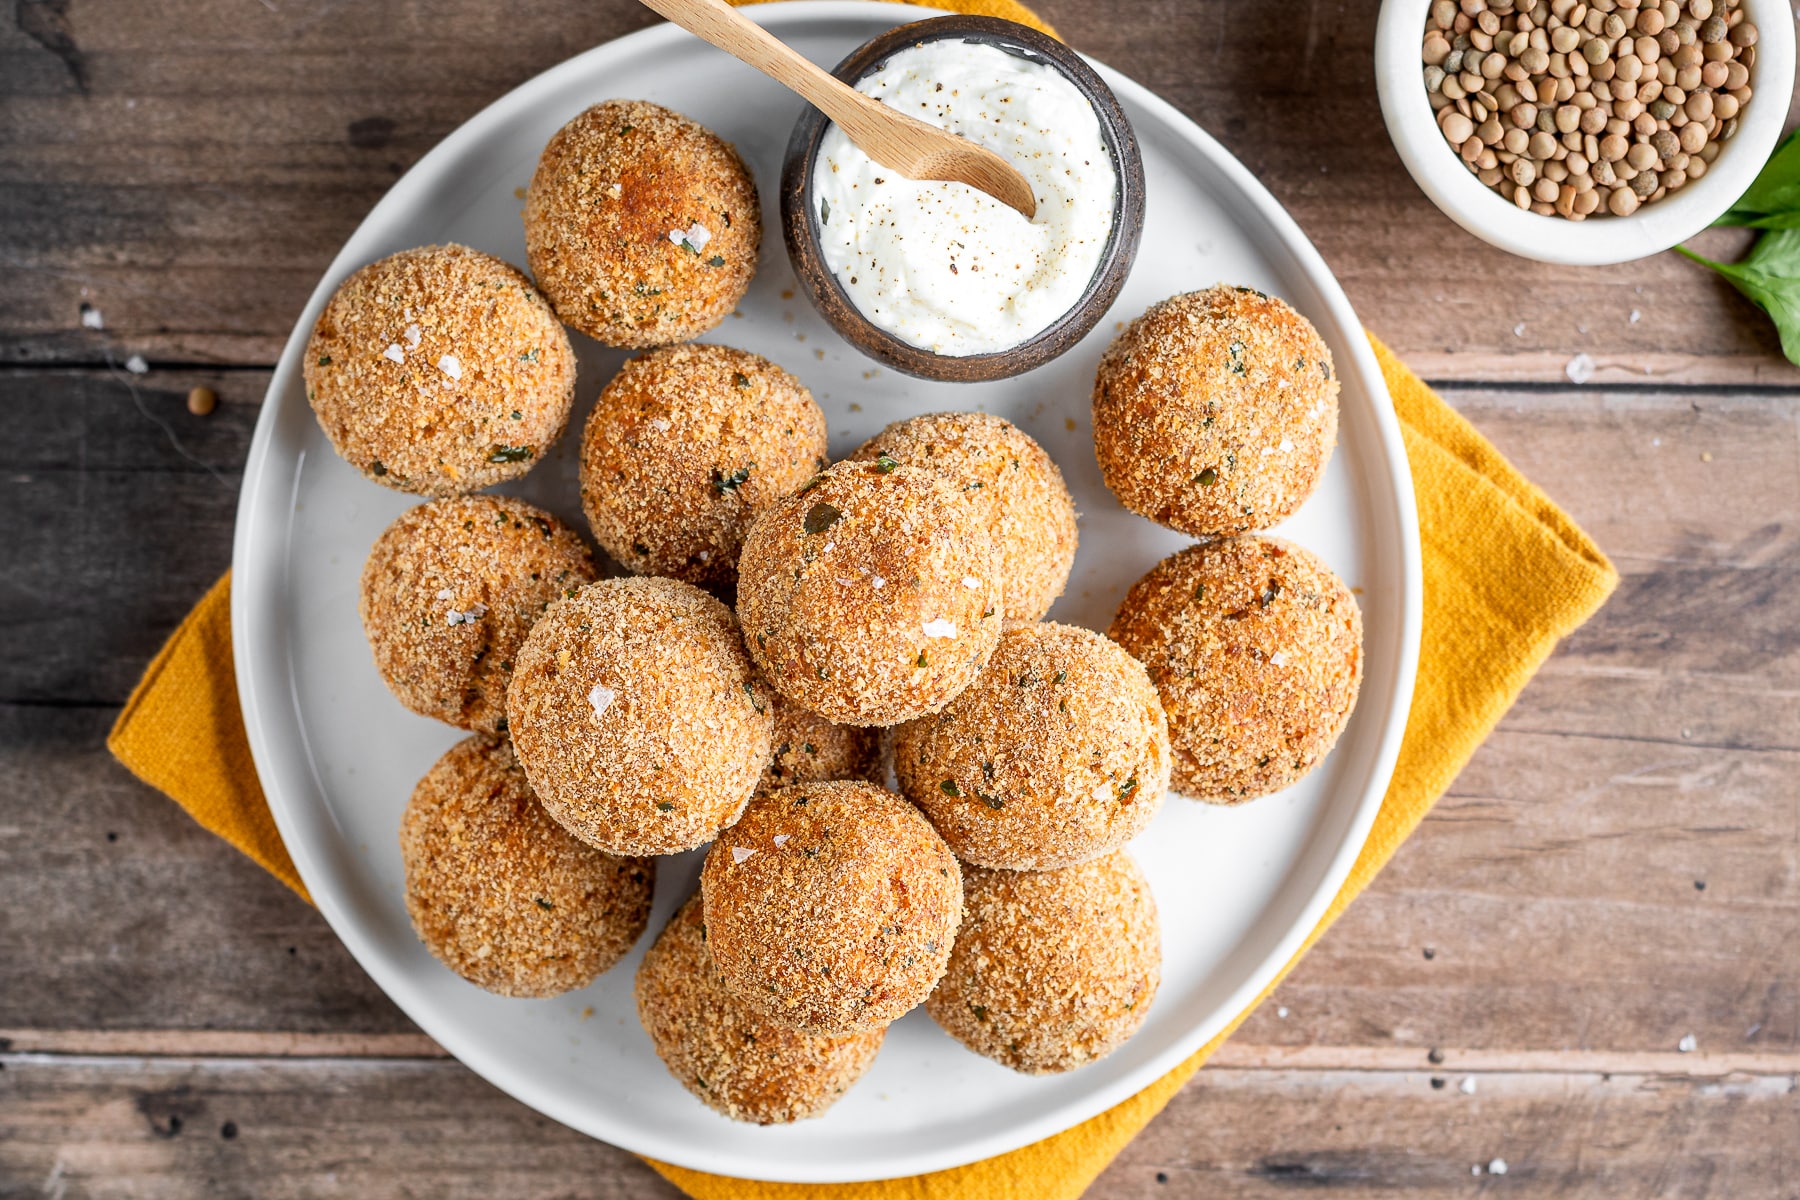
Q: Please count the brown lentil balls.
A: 15